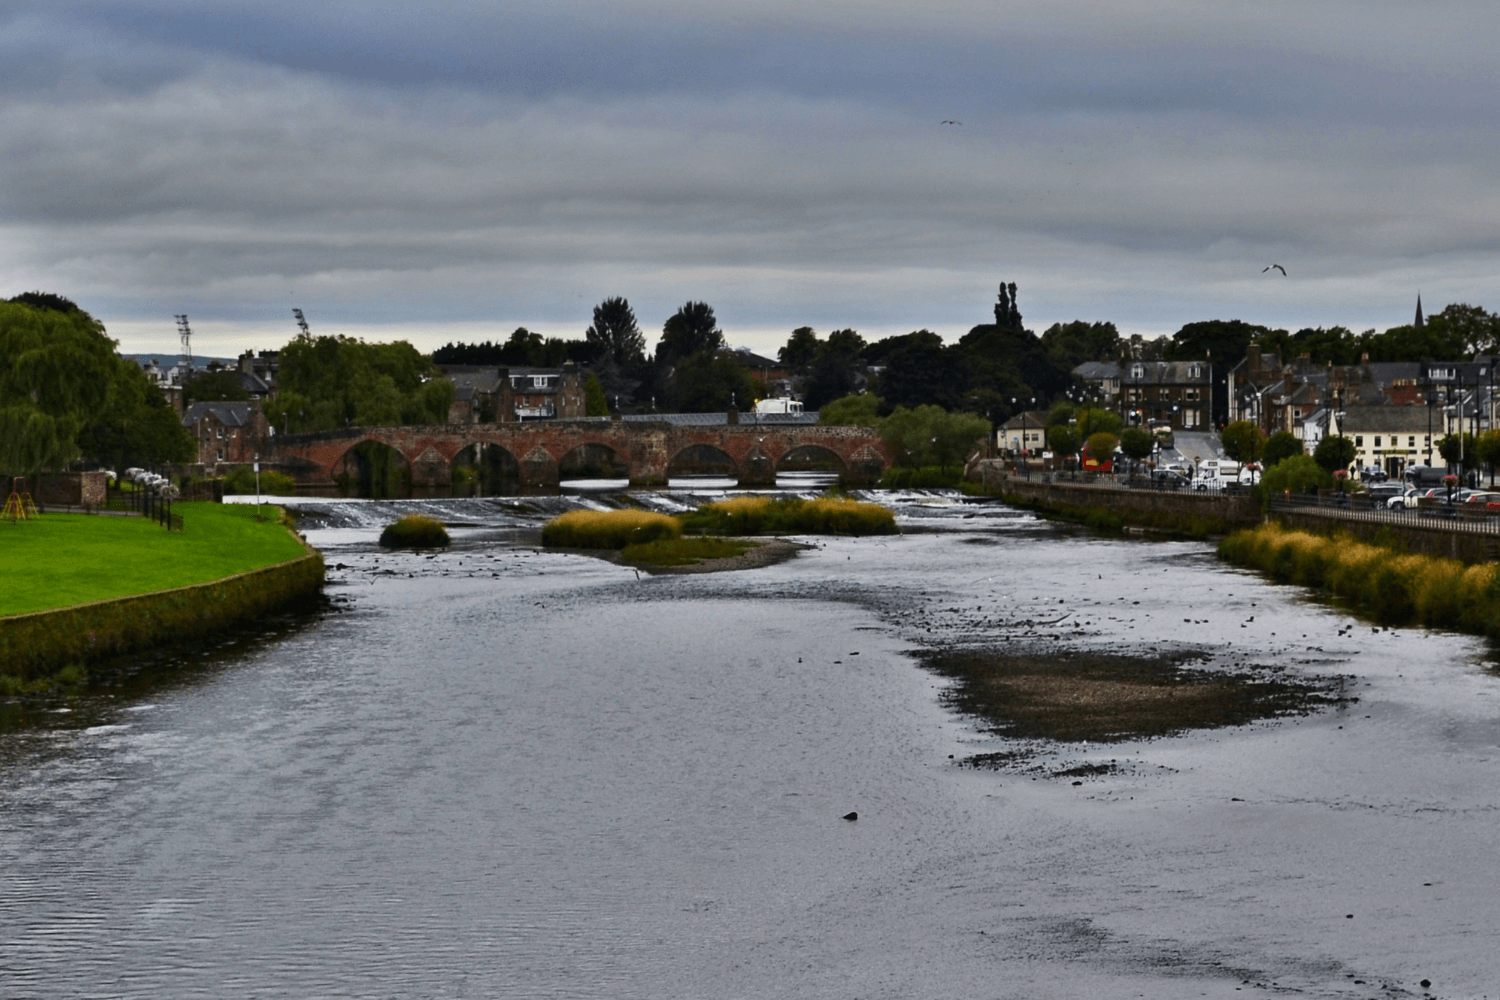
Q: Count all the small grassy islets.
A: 3